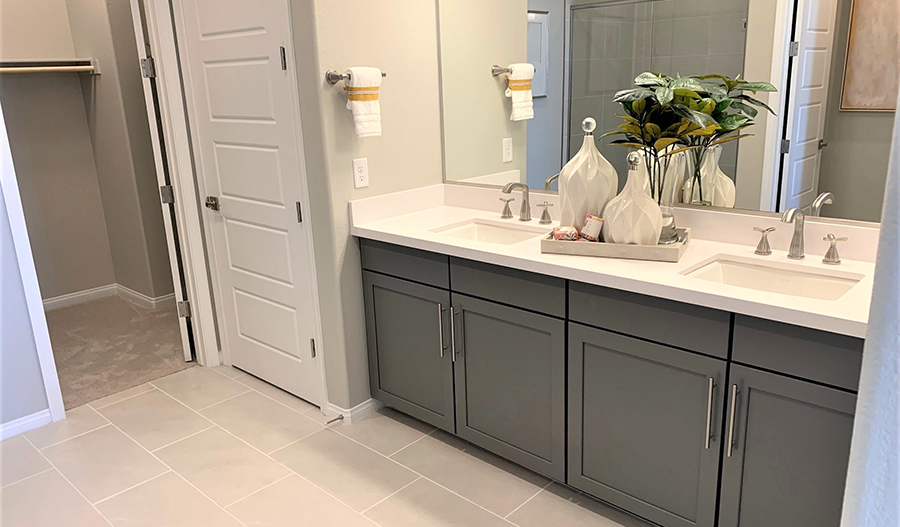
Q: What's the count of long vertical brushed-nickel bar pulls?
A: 4